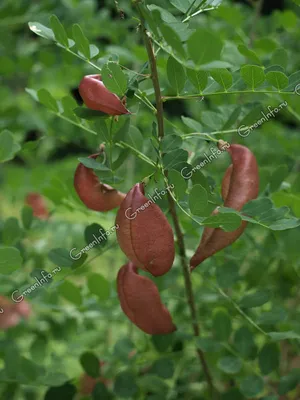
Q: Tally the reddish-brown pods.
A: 5